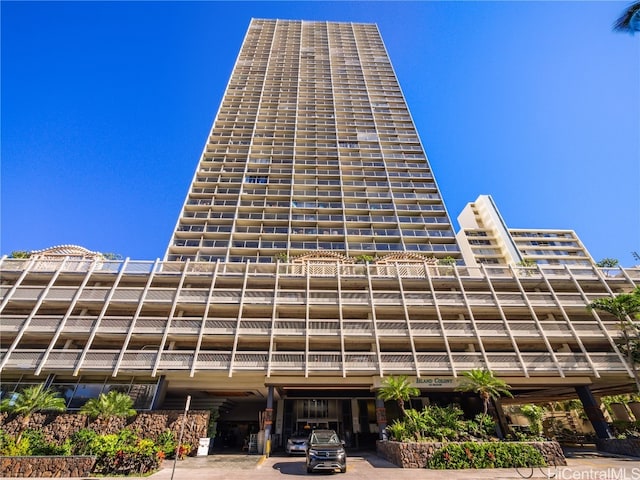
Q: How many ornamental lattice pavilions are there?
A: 3